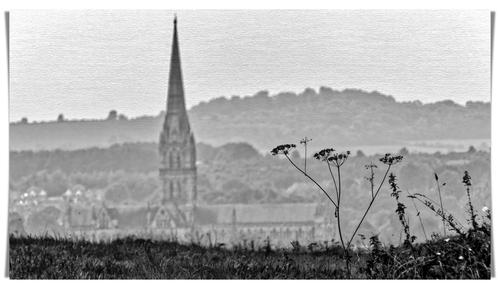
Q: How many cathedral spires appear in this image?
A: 1